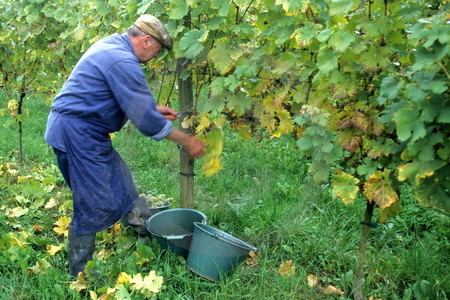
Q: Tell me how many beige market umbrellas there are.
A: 0